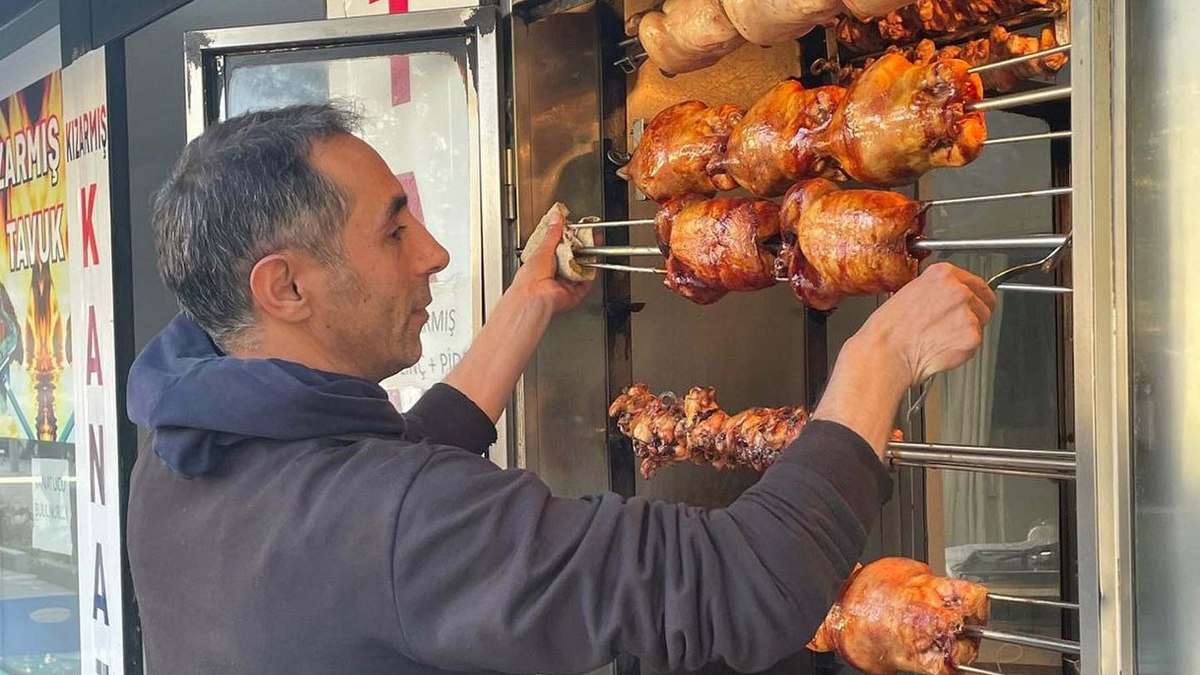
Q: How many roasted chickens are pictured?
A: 6